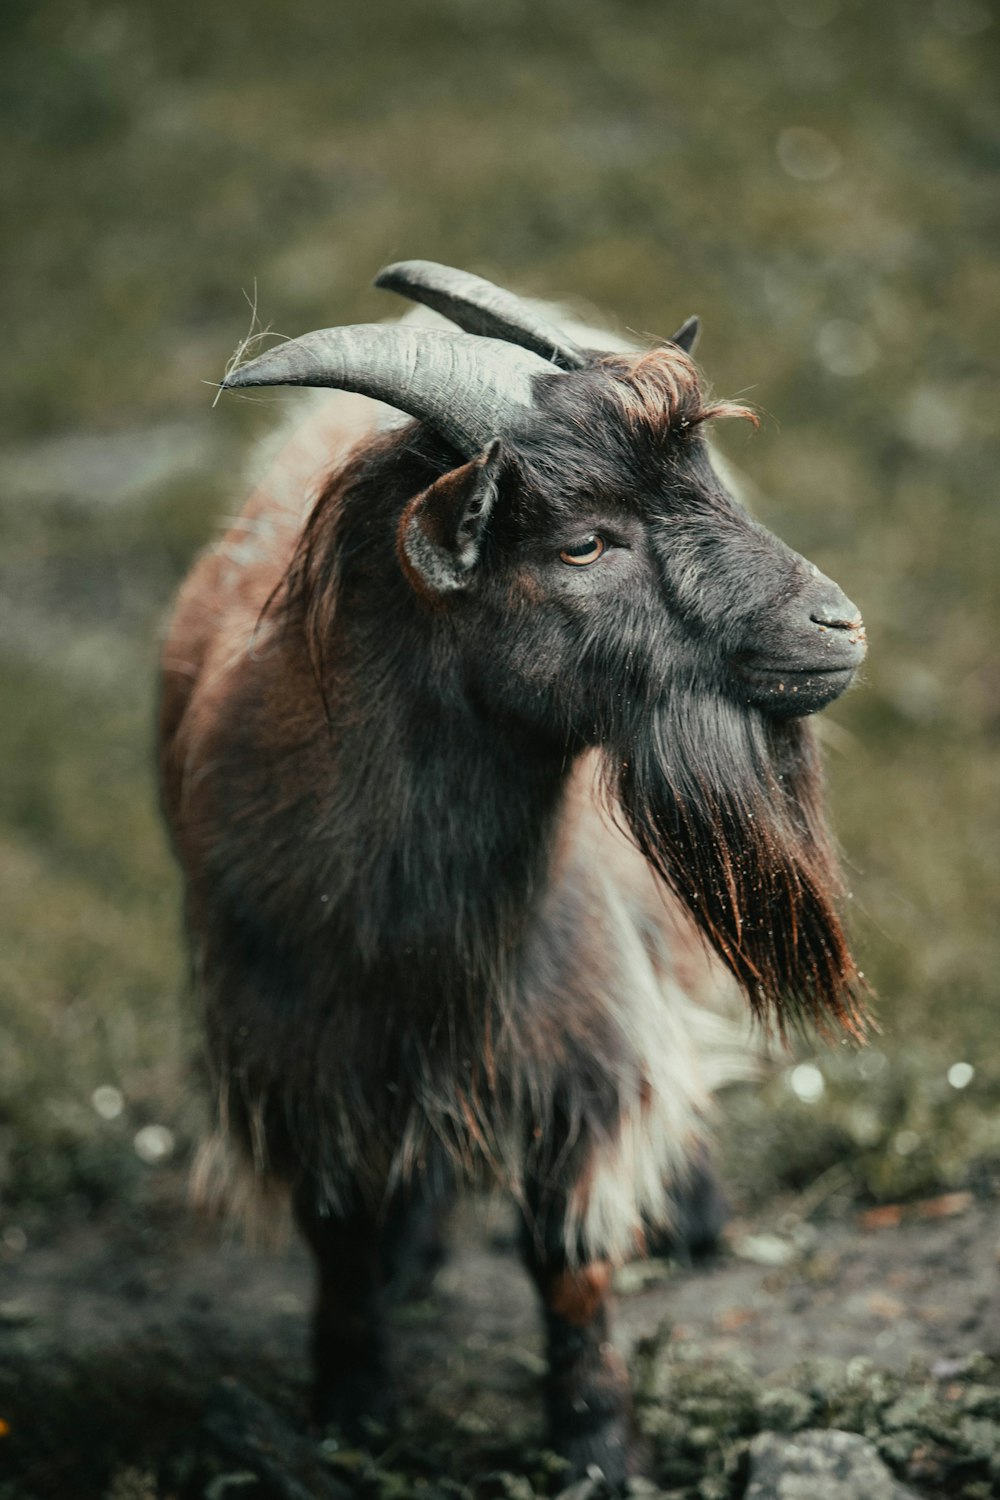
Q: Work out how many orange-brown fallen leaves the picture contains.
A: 2